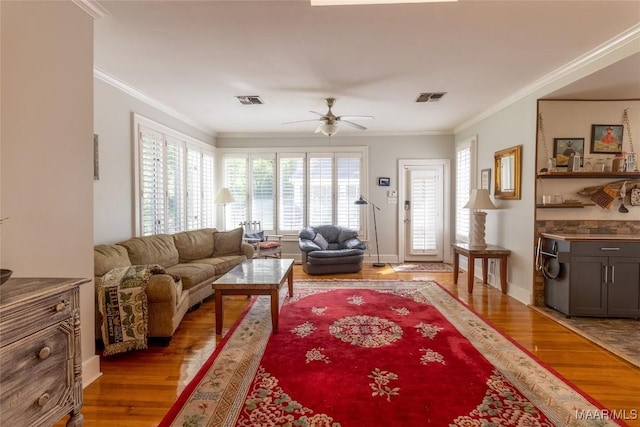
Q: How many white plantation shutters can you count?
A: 11